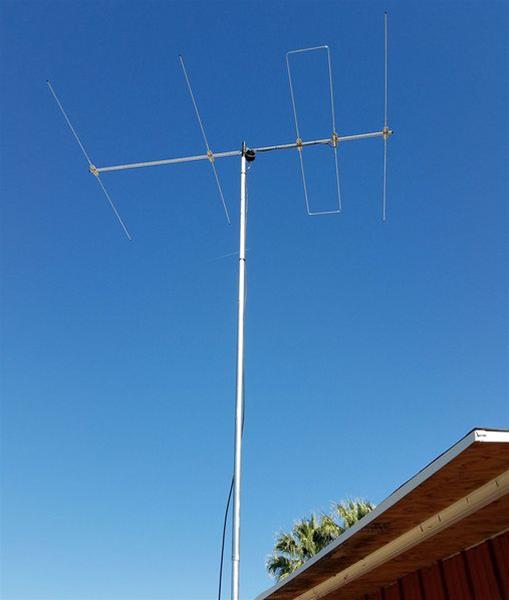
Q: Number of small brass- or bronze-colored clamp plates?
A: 5